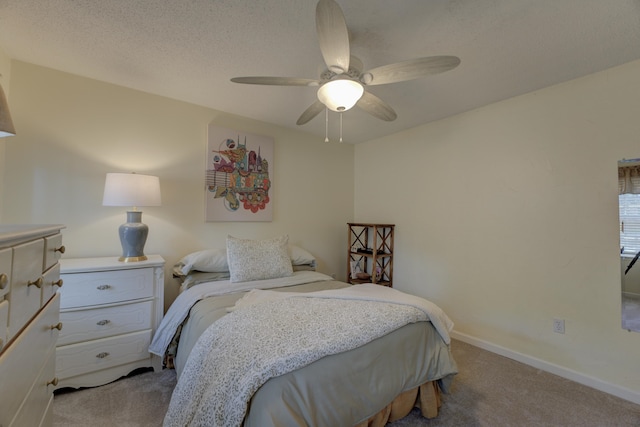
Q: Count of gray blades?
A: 5